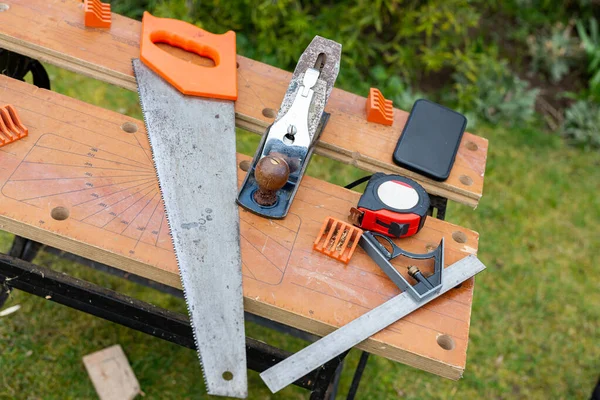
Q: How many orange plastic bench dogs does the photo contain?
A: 4